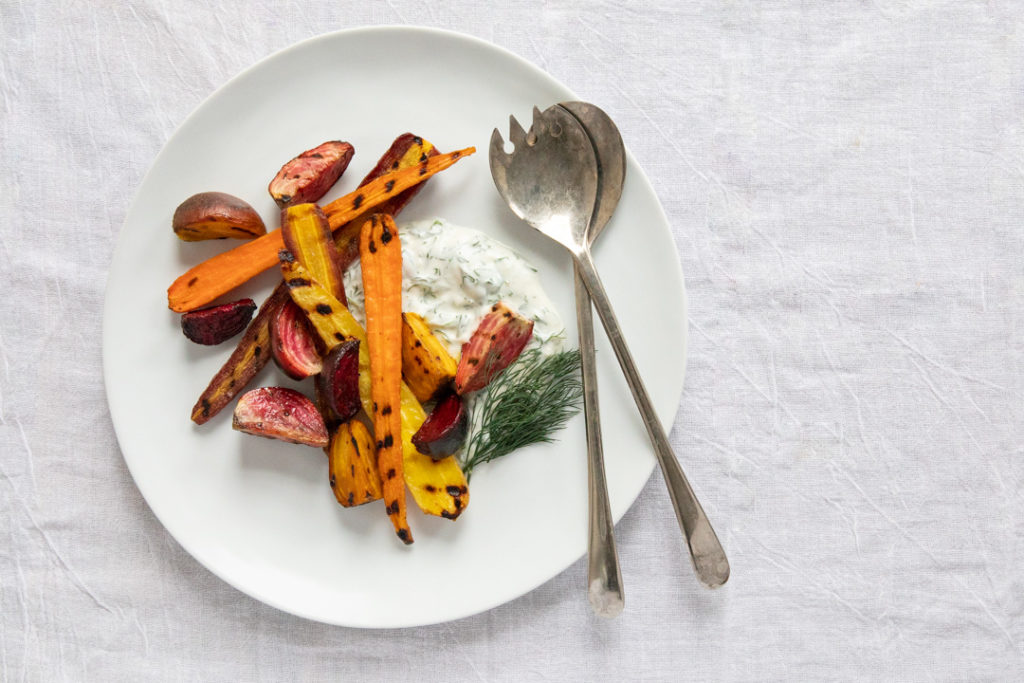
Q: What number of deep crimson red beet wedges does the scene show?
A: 3